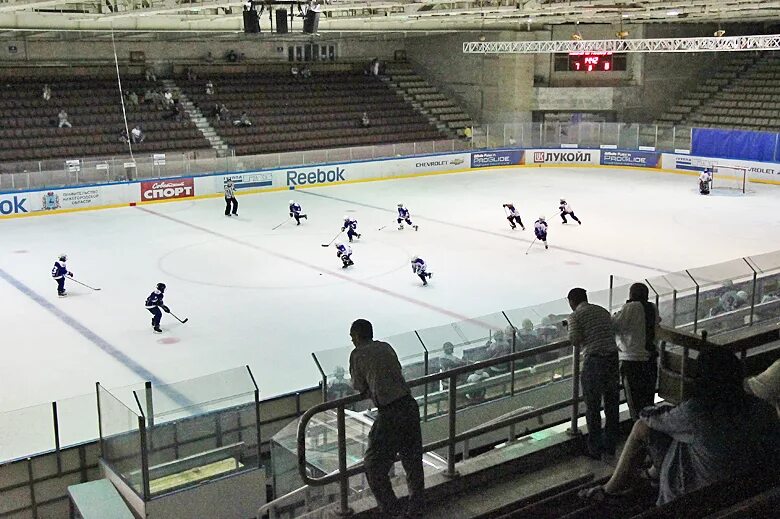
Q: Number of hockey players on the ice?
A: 11